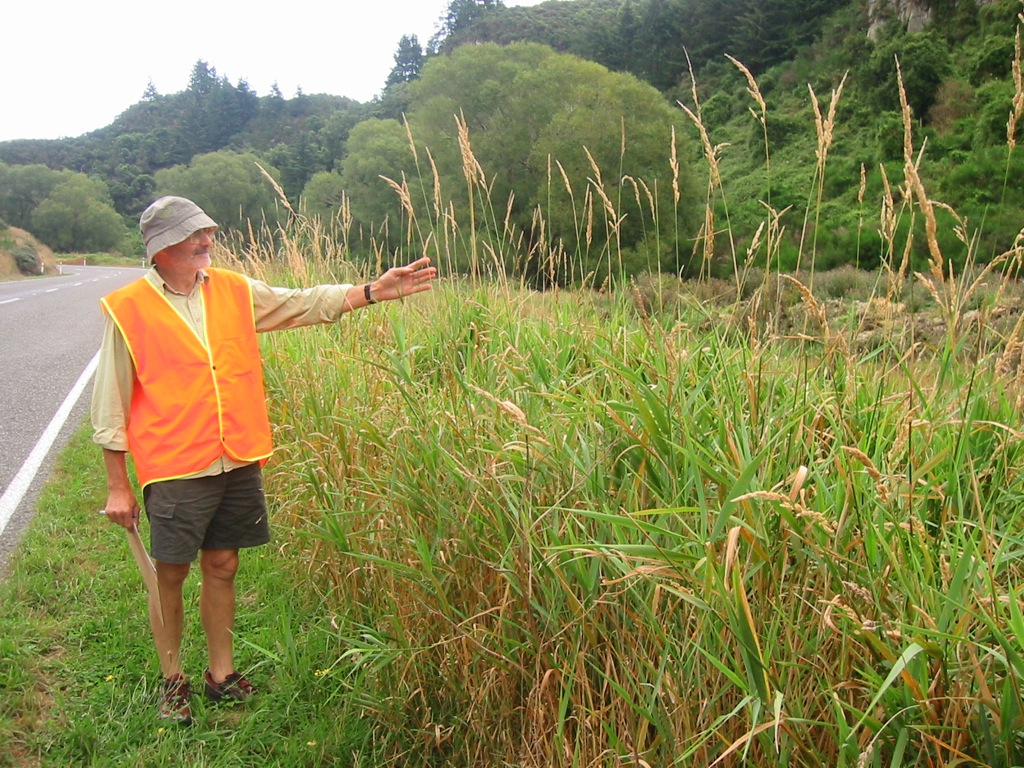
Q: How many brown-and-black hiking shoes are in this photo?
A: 2